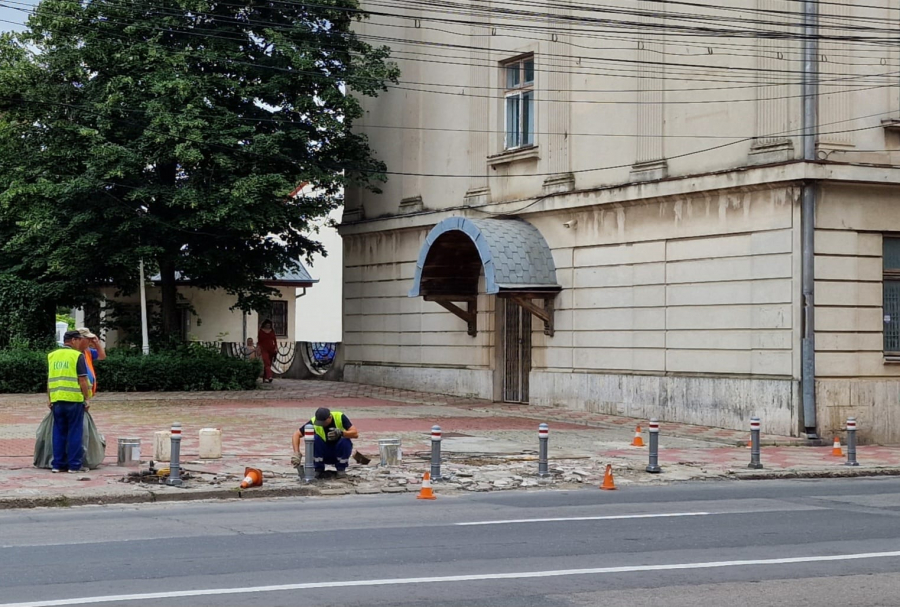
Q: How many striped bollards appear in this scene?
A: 7